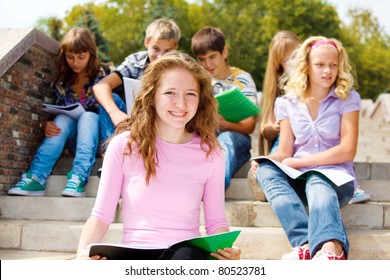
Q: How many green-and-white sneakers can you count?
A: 2